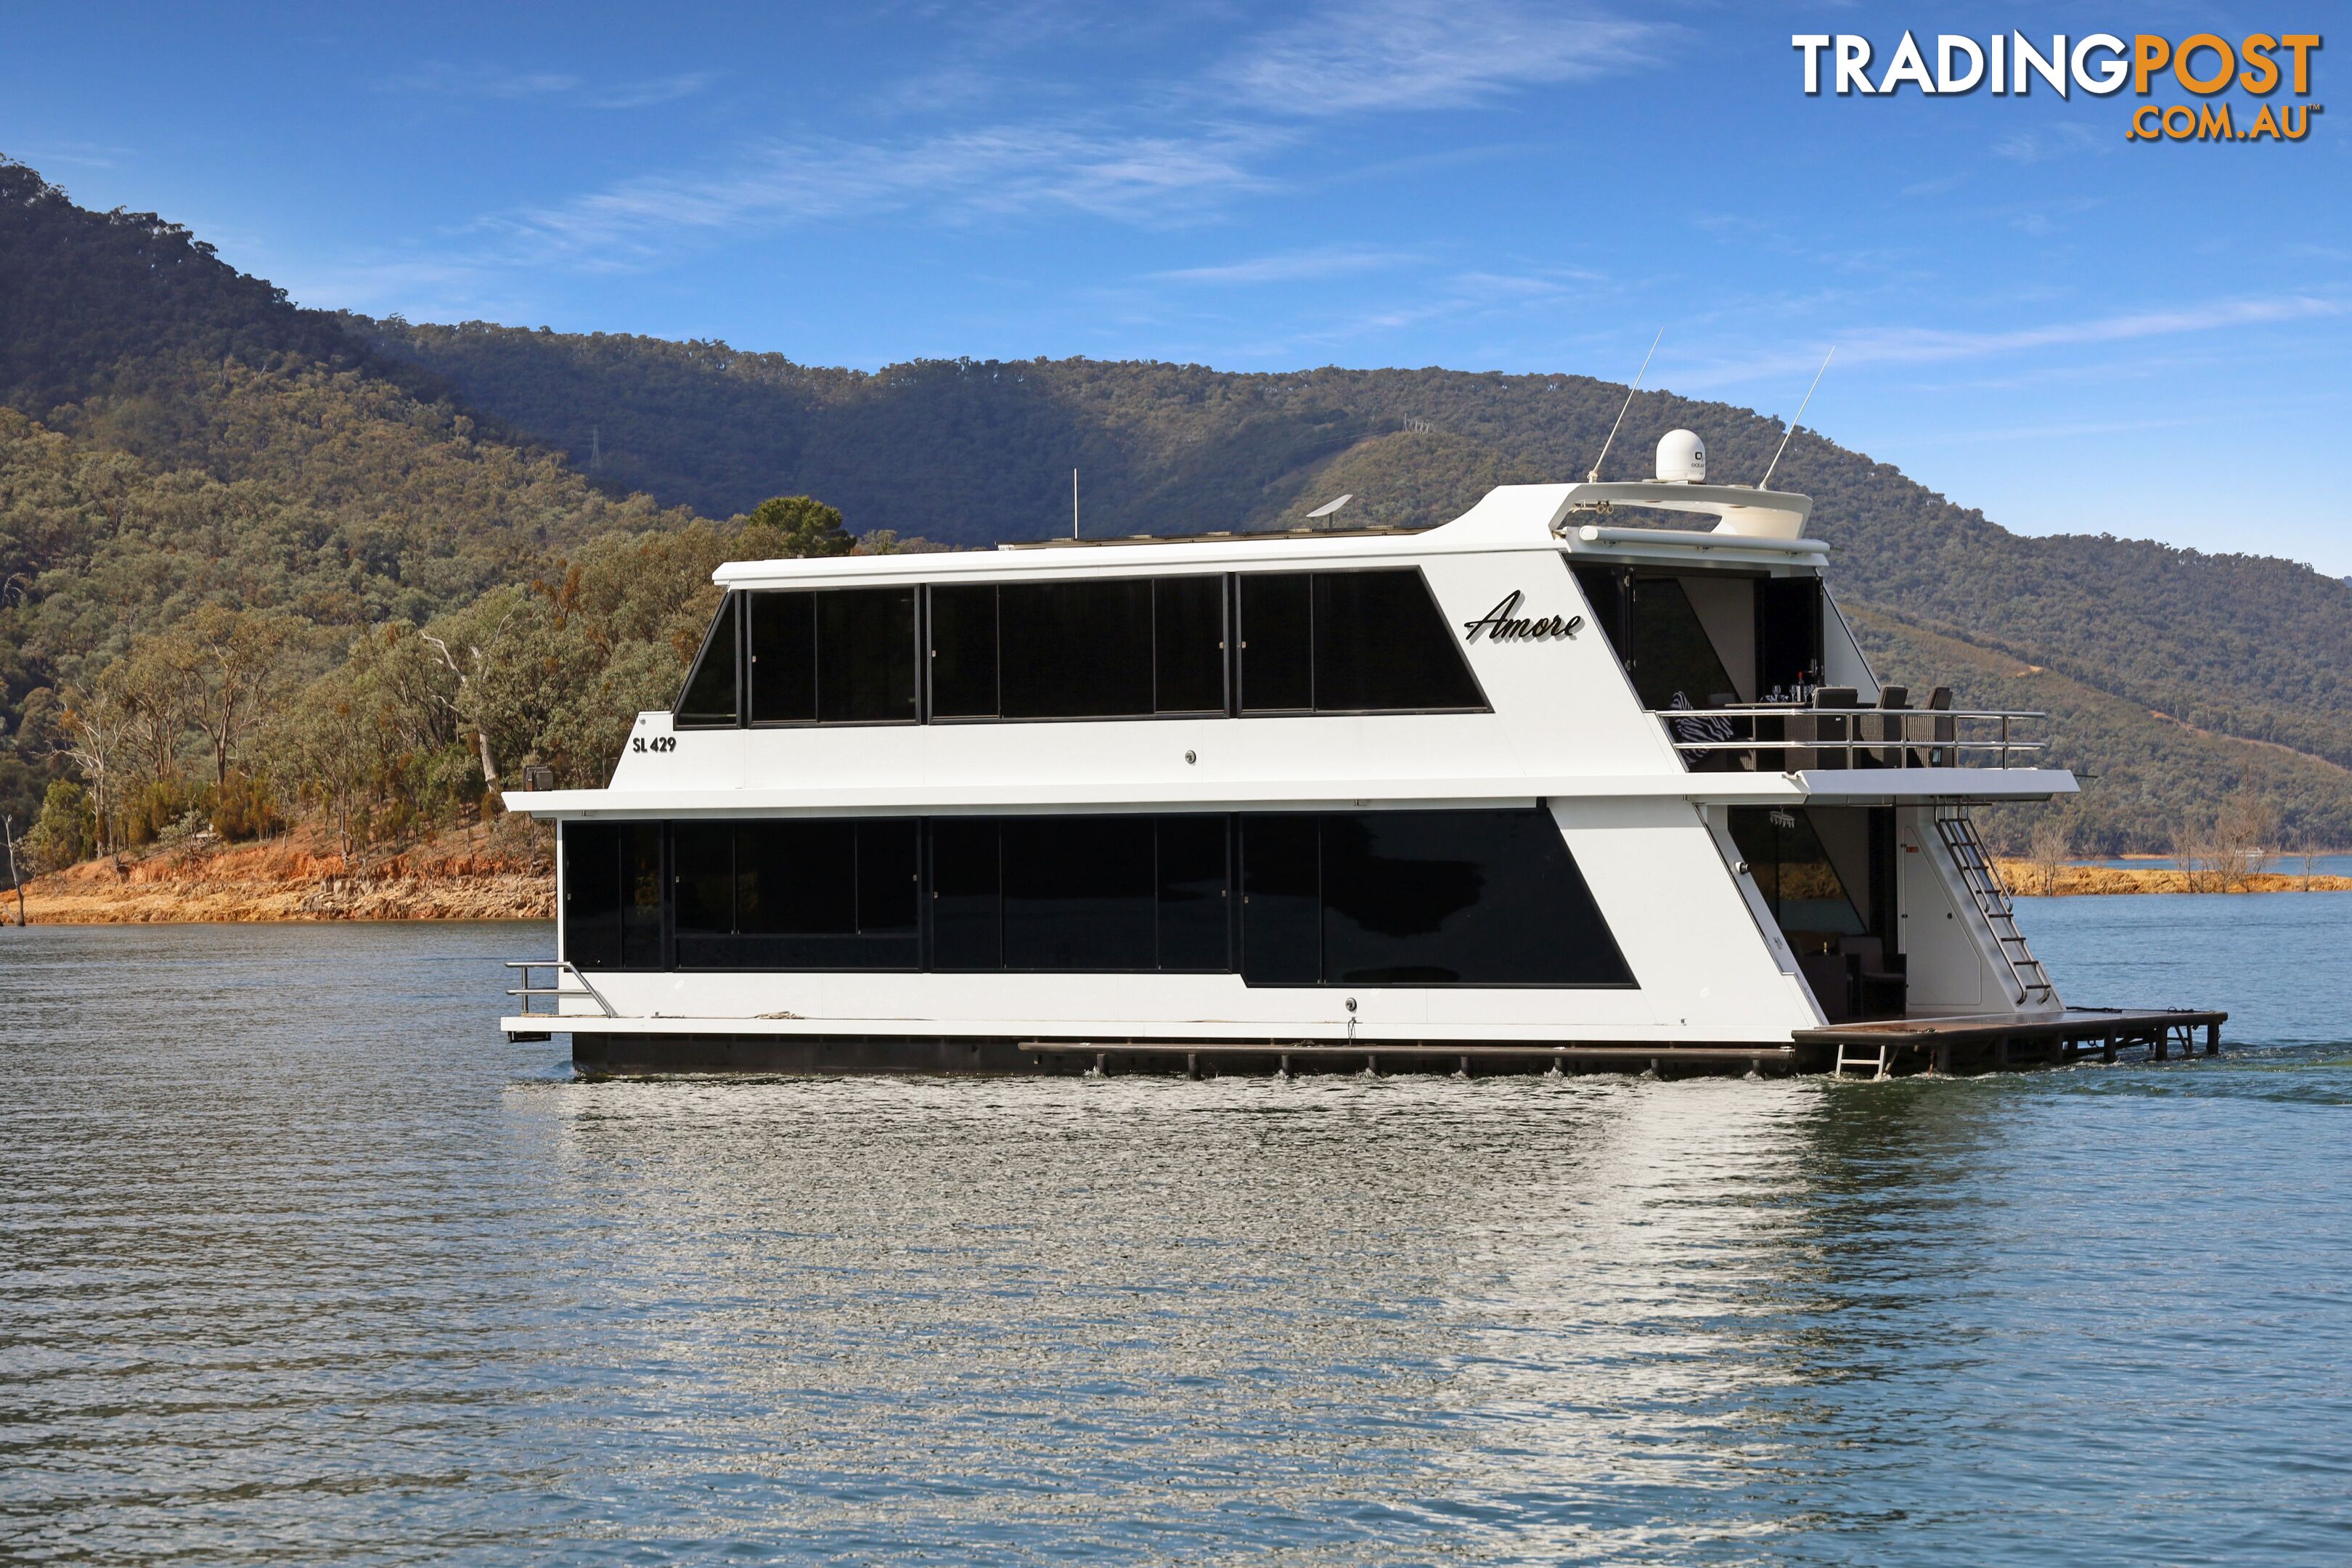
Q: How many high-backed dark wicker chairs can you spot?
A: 3